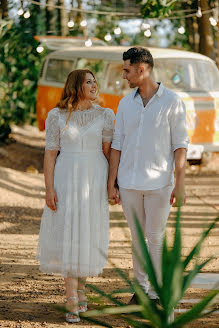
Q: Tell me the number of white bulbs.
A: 13